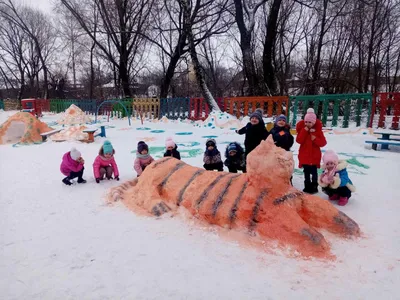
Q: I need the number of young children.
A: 10